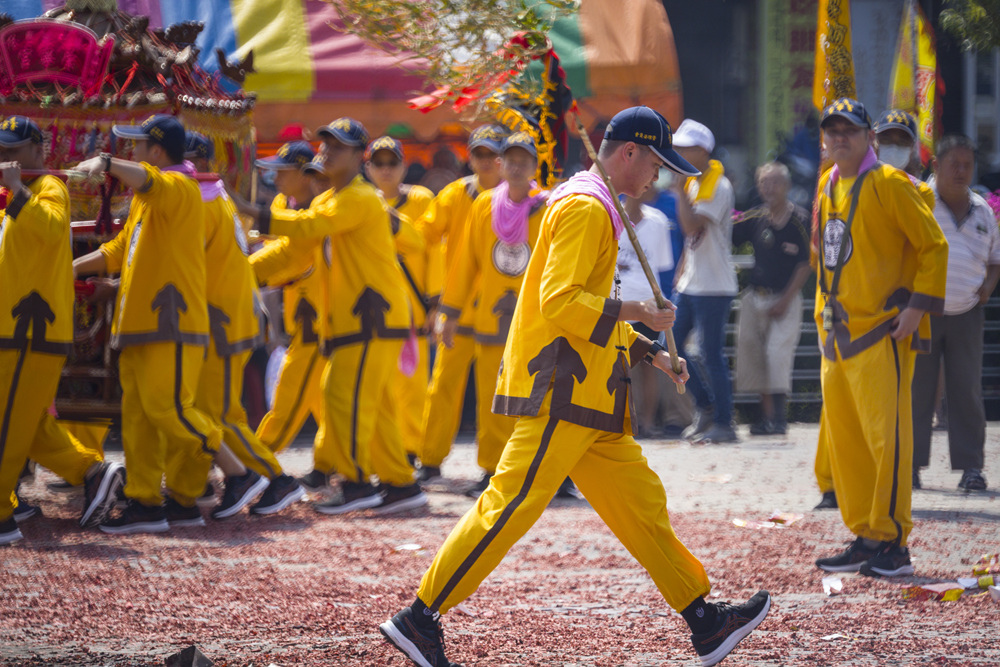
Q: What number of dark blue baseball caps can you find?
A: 12